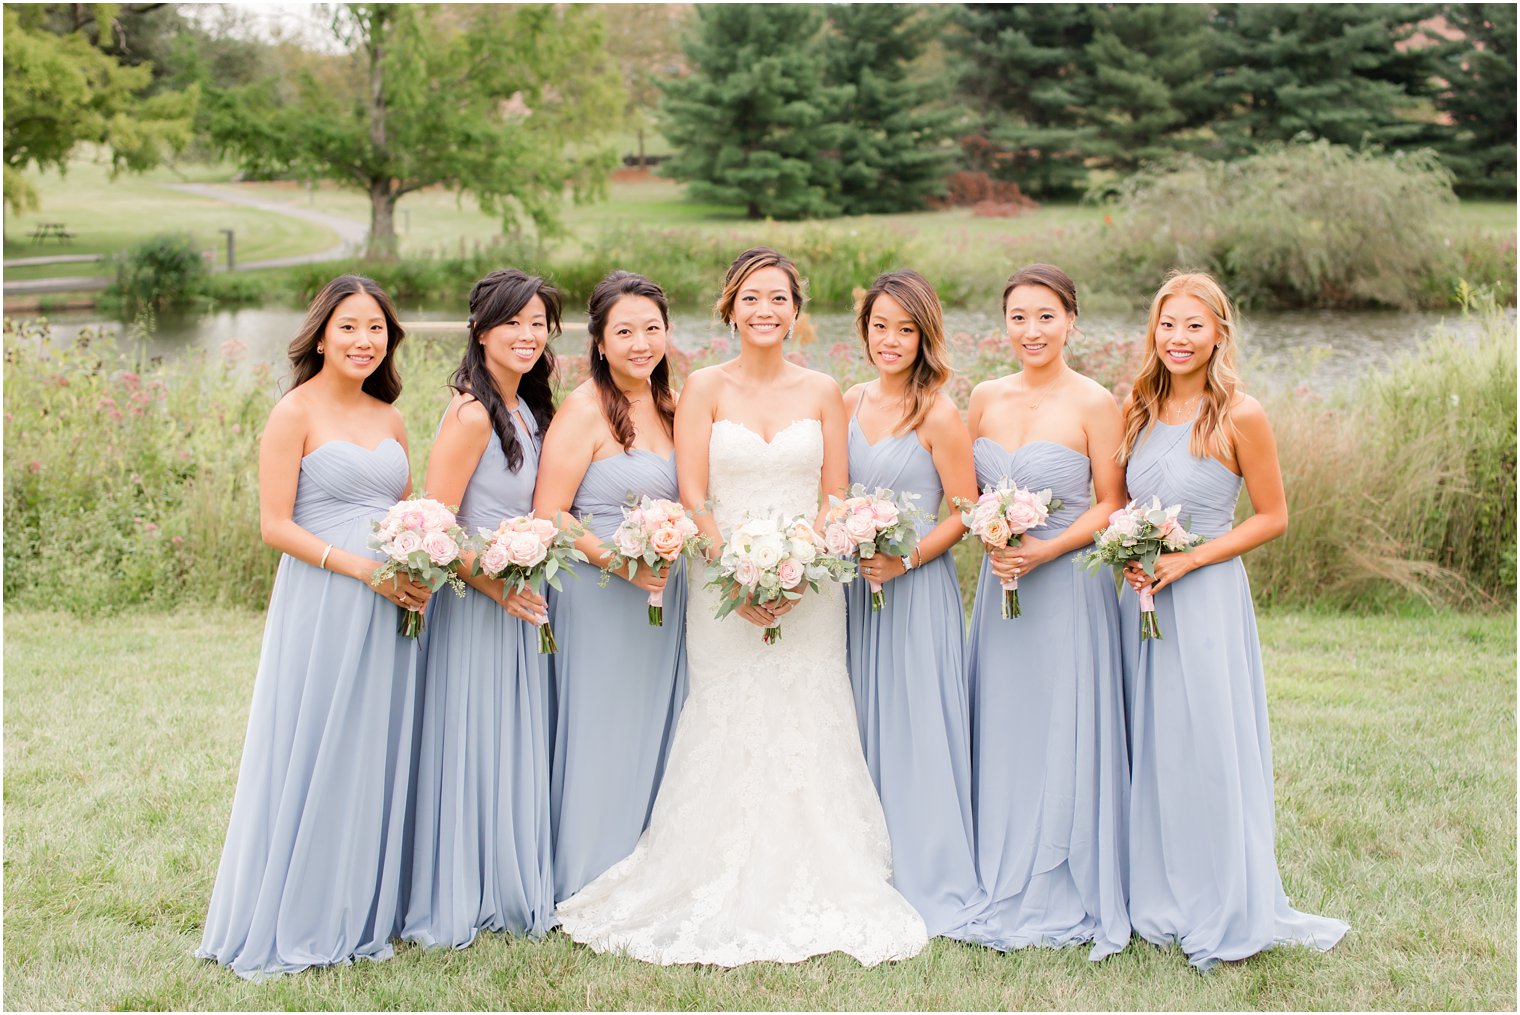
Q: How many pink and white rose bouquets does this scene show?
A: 7